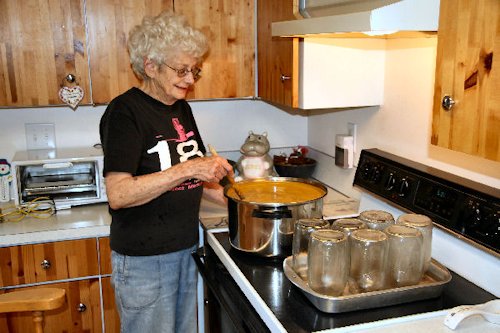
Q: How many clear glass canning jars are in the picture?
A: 7